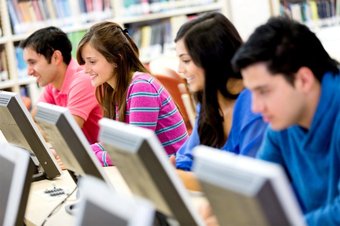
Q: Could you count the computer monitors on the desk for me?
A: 6